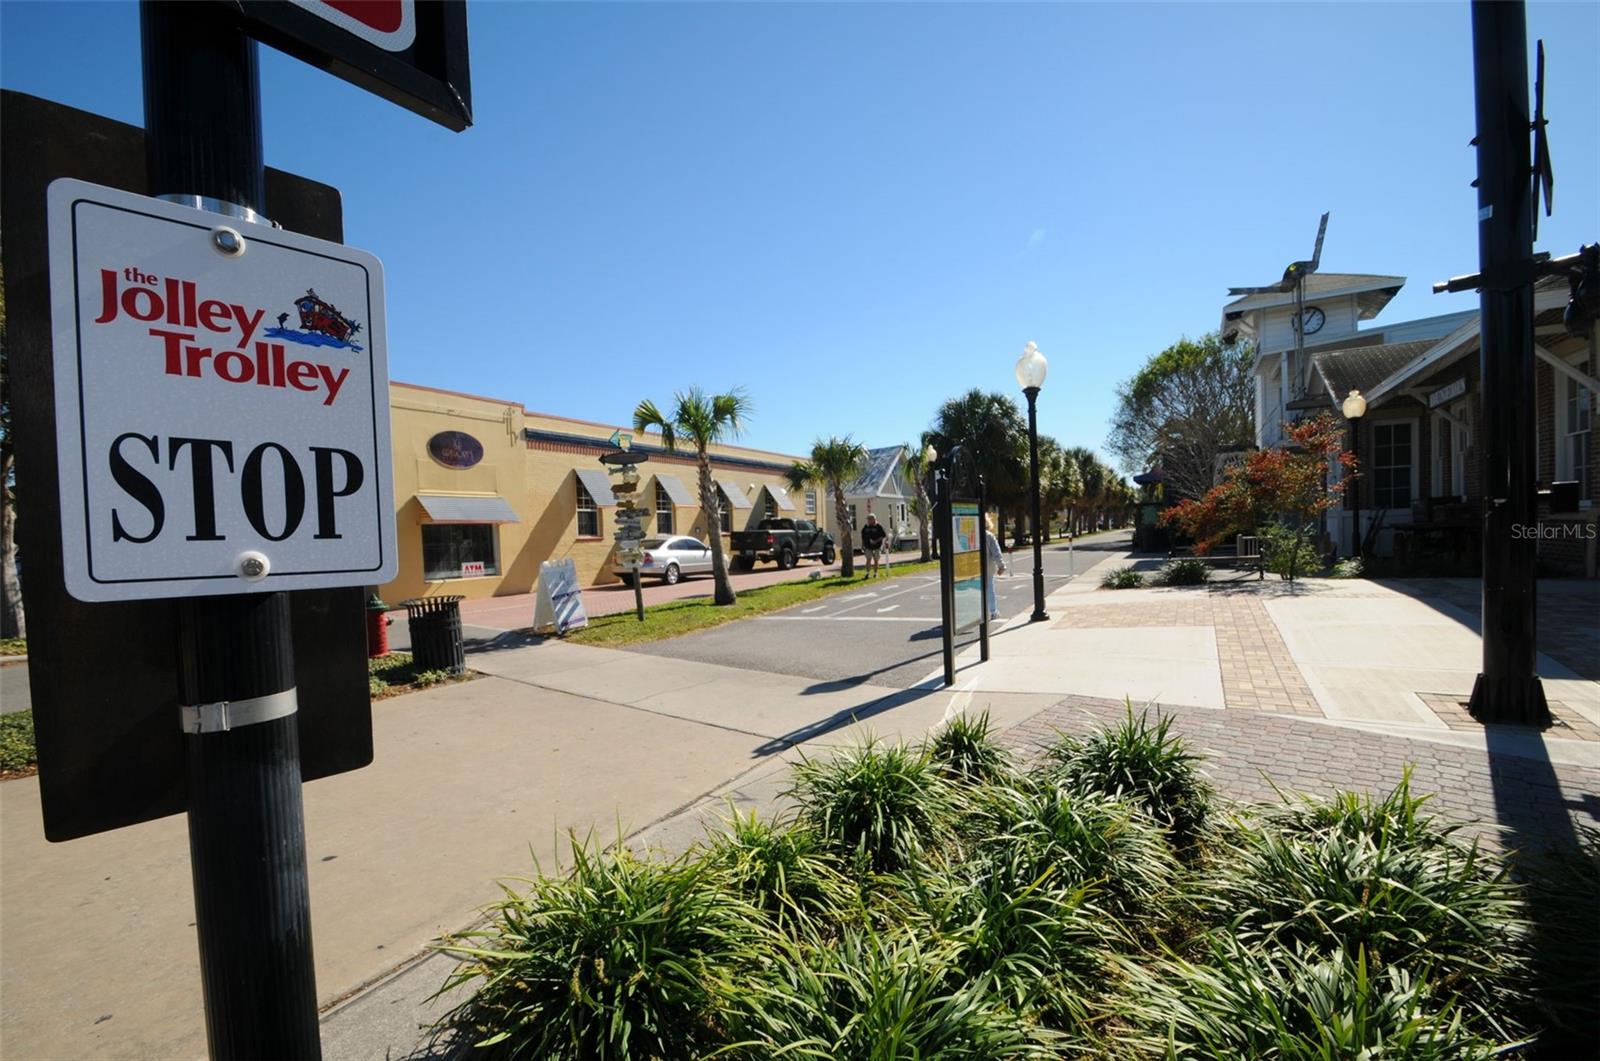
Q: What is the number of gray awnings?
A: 5